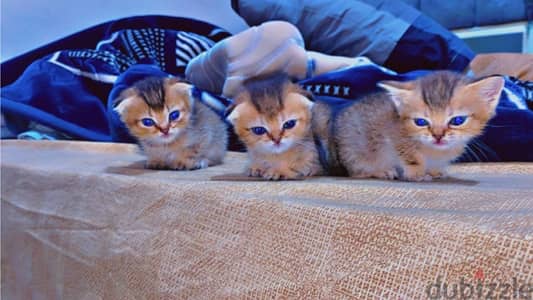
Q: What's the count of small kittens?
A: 3